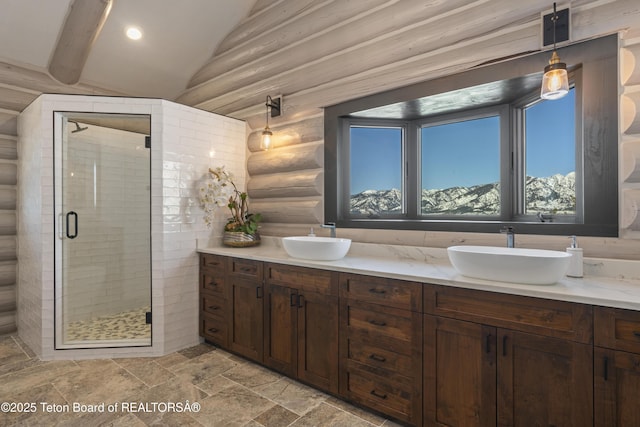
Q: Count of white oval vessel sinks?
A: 2